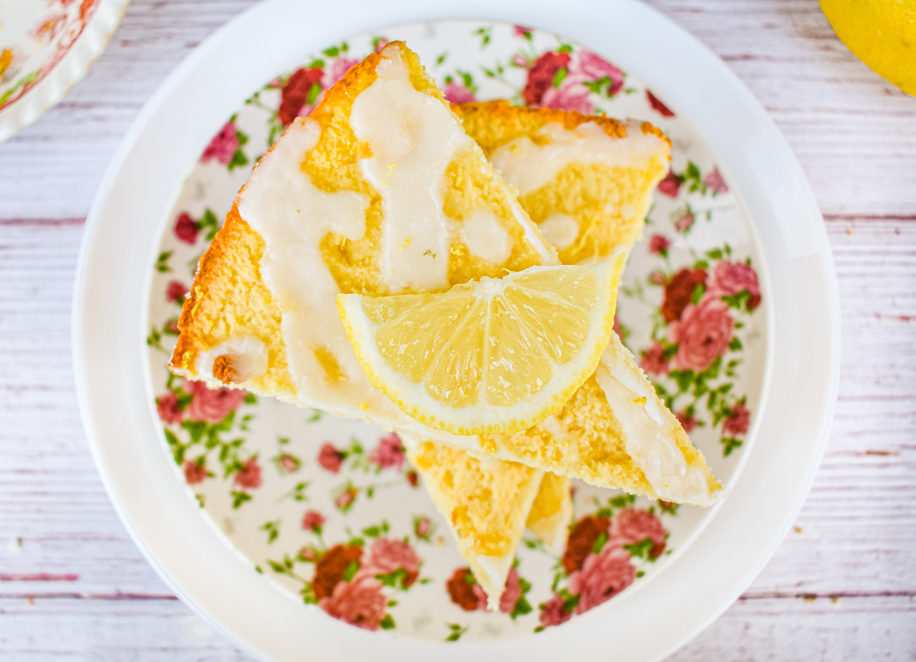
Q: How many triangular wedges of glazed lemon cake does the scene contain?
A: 3